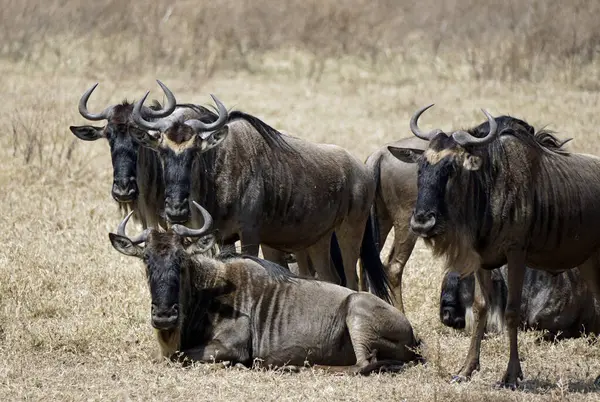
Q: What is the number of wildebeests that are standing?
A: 4